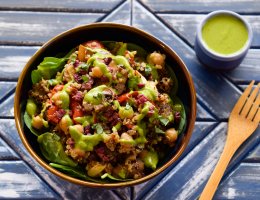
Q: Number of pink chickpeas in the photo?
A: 0